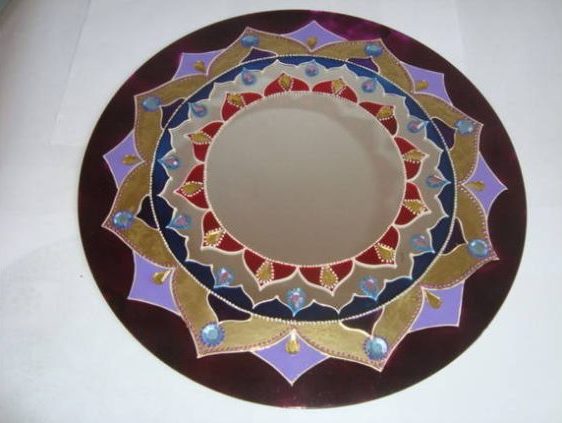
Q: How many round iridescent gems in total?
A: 8